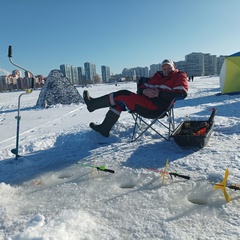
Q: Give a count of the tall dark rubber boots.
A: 2